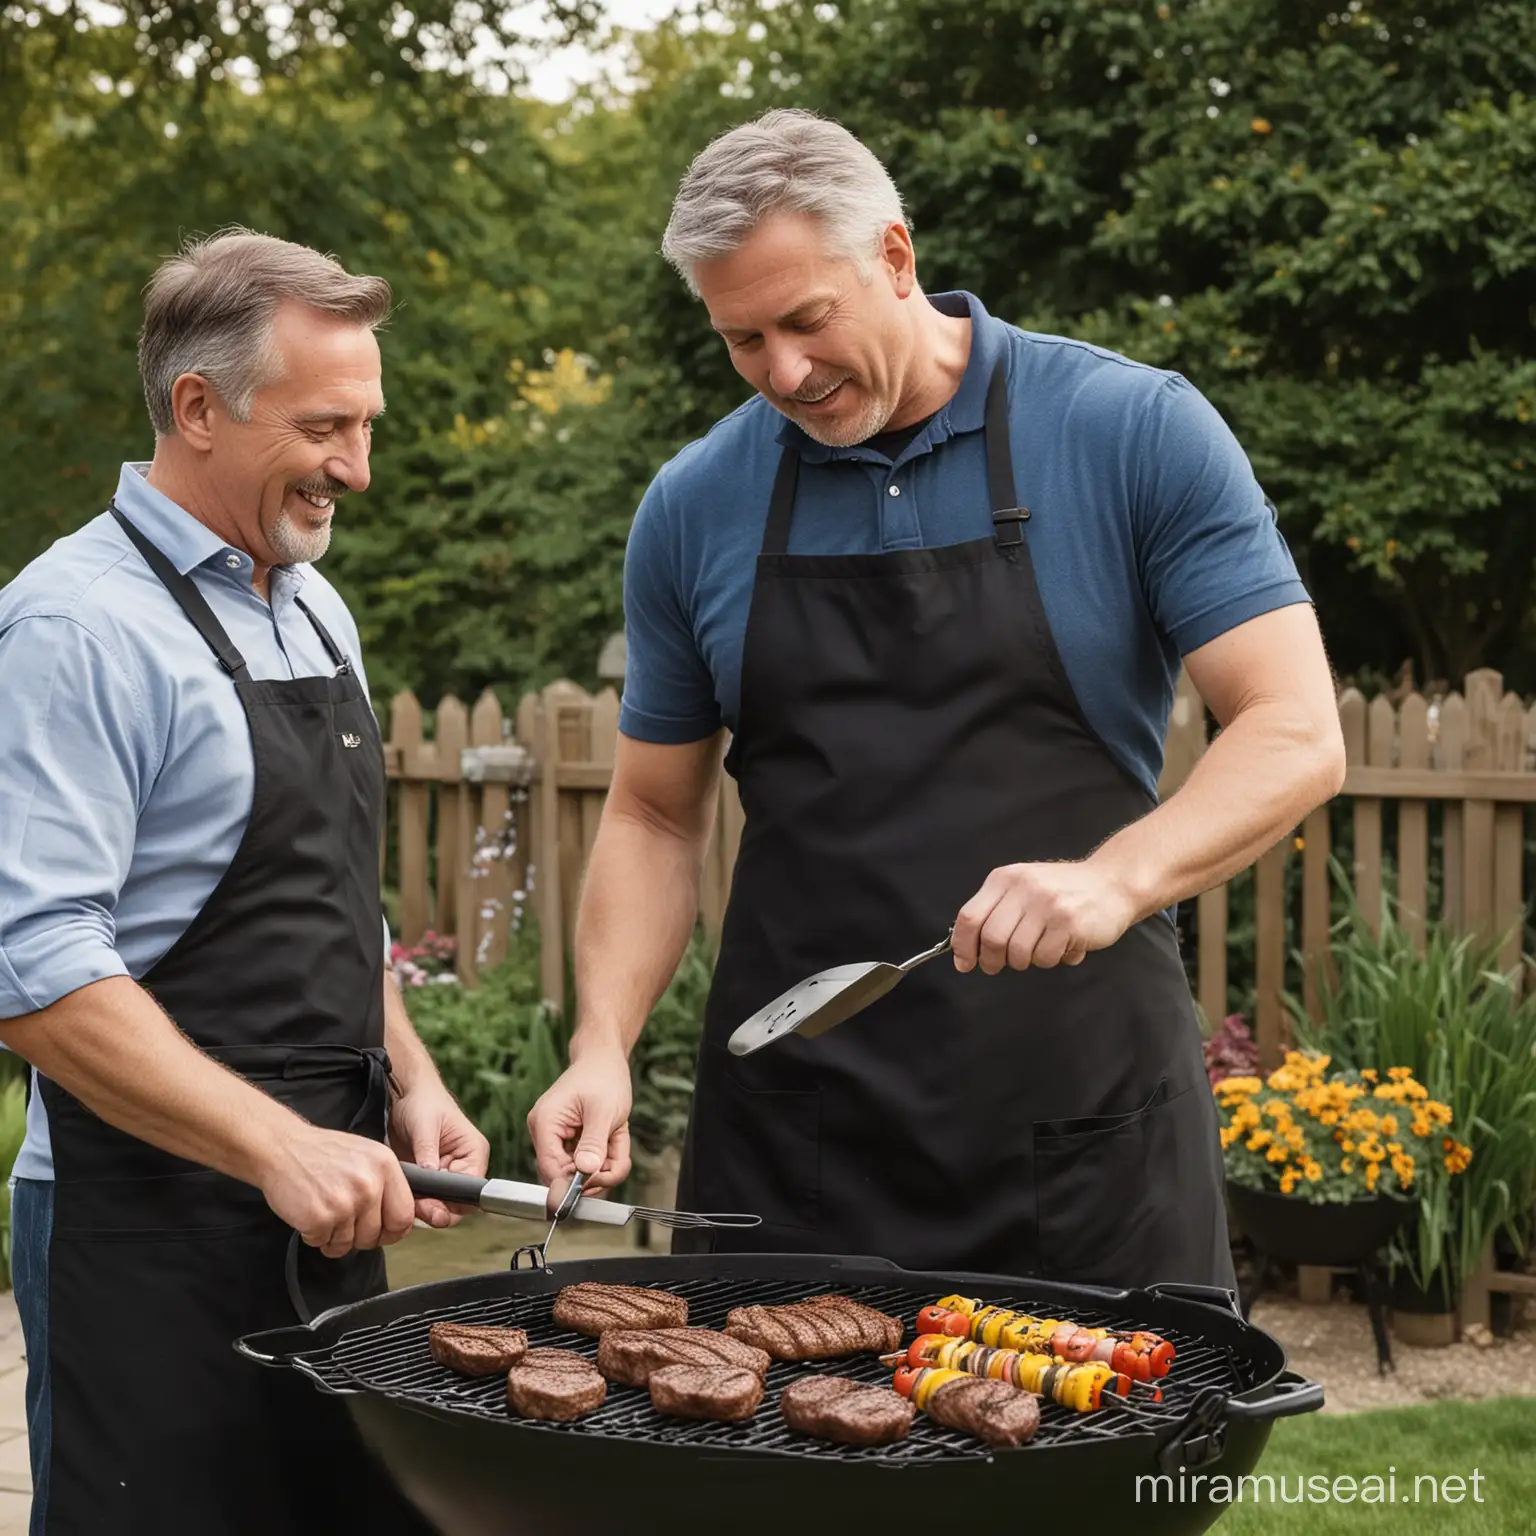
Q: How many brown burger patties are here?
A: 8